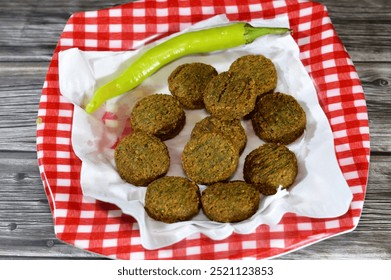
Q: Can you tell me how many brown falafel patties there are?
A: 11